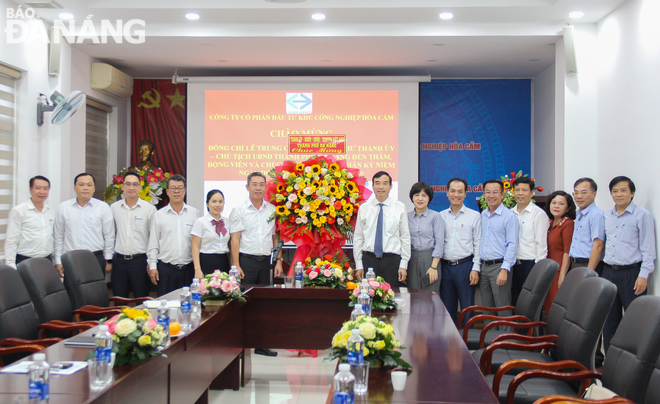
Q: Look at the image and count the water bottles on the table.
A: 13